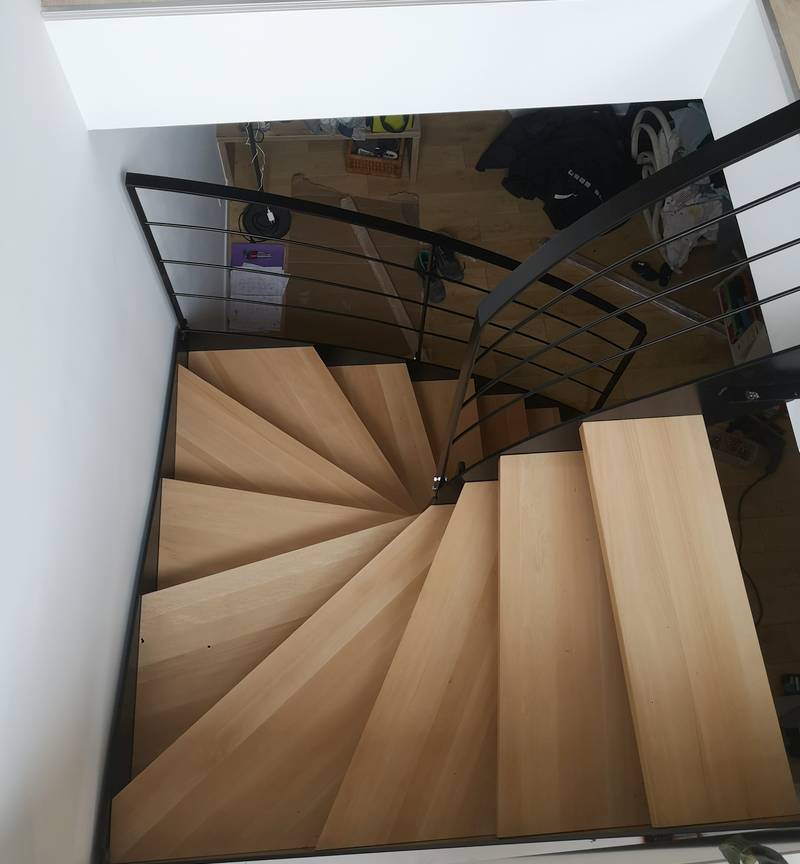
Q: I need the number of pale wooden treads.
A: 12